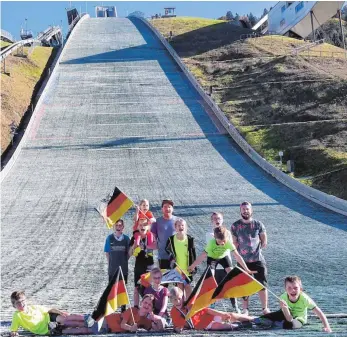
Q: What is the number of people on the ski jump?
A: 13